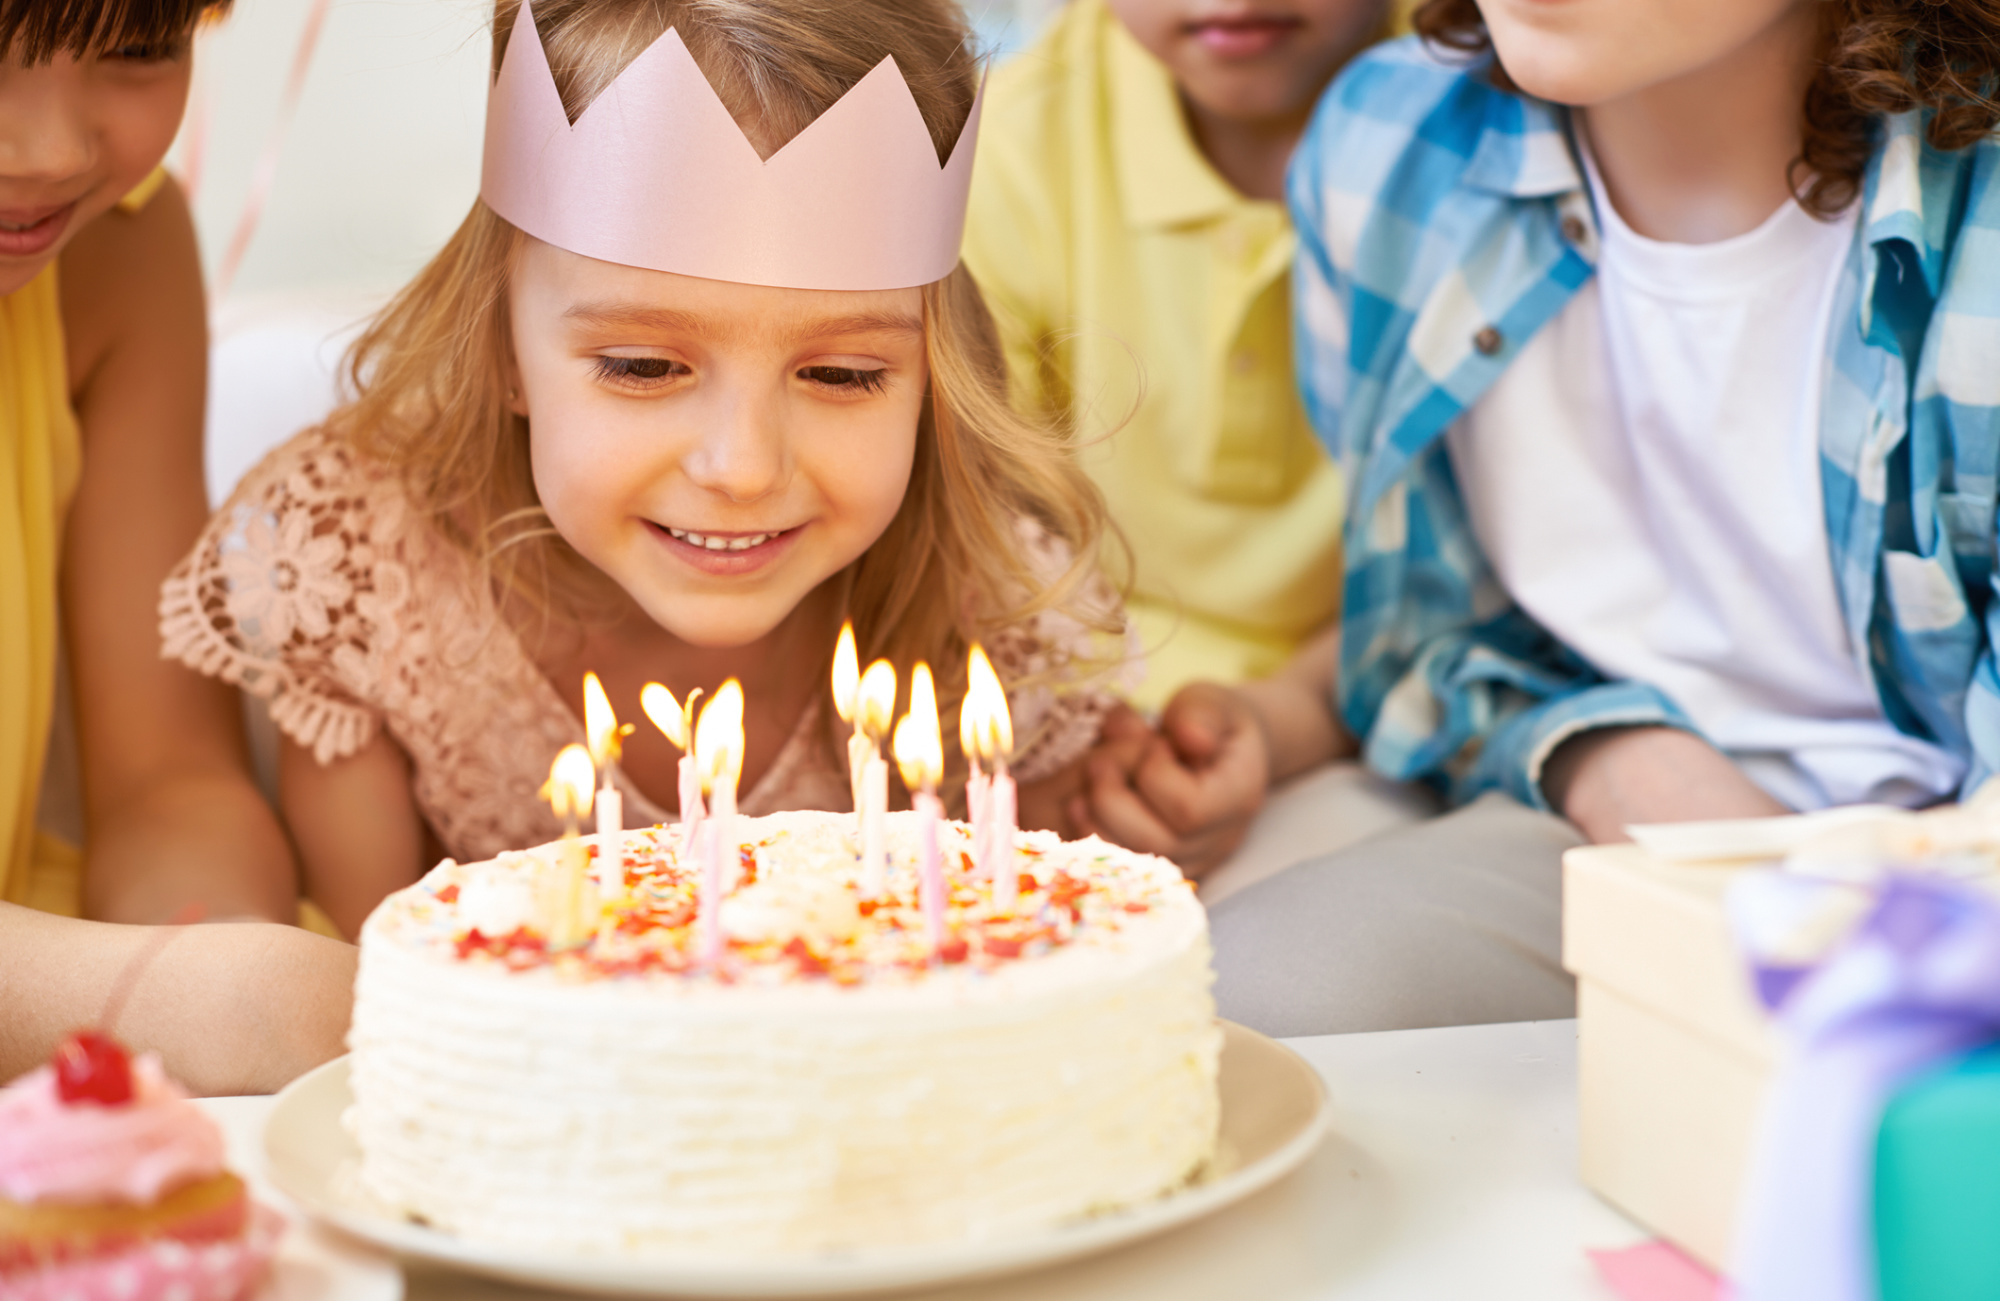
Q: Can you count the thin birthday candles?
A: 10